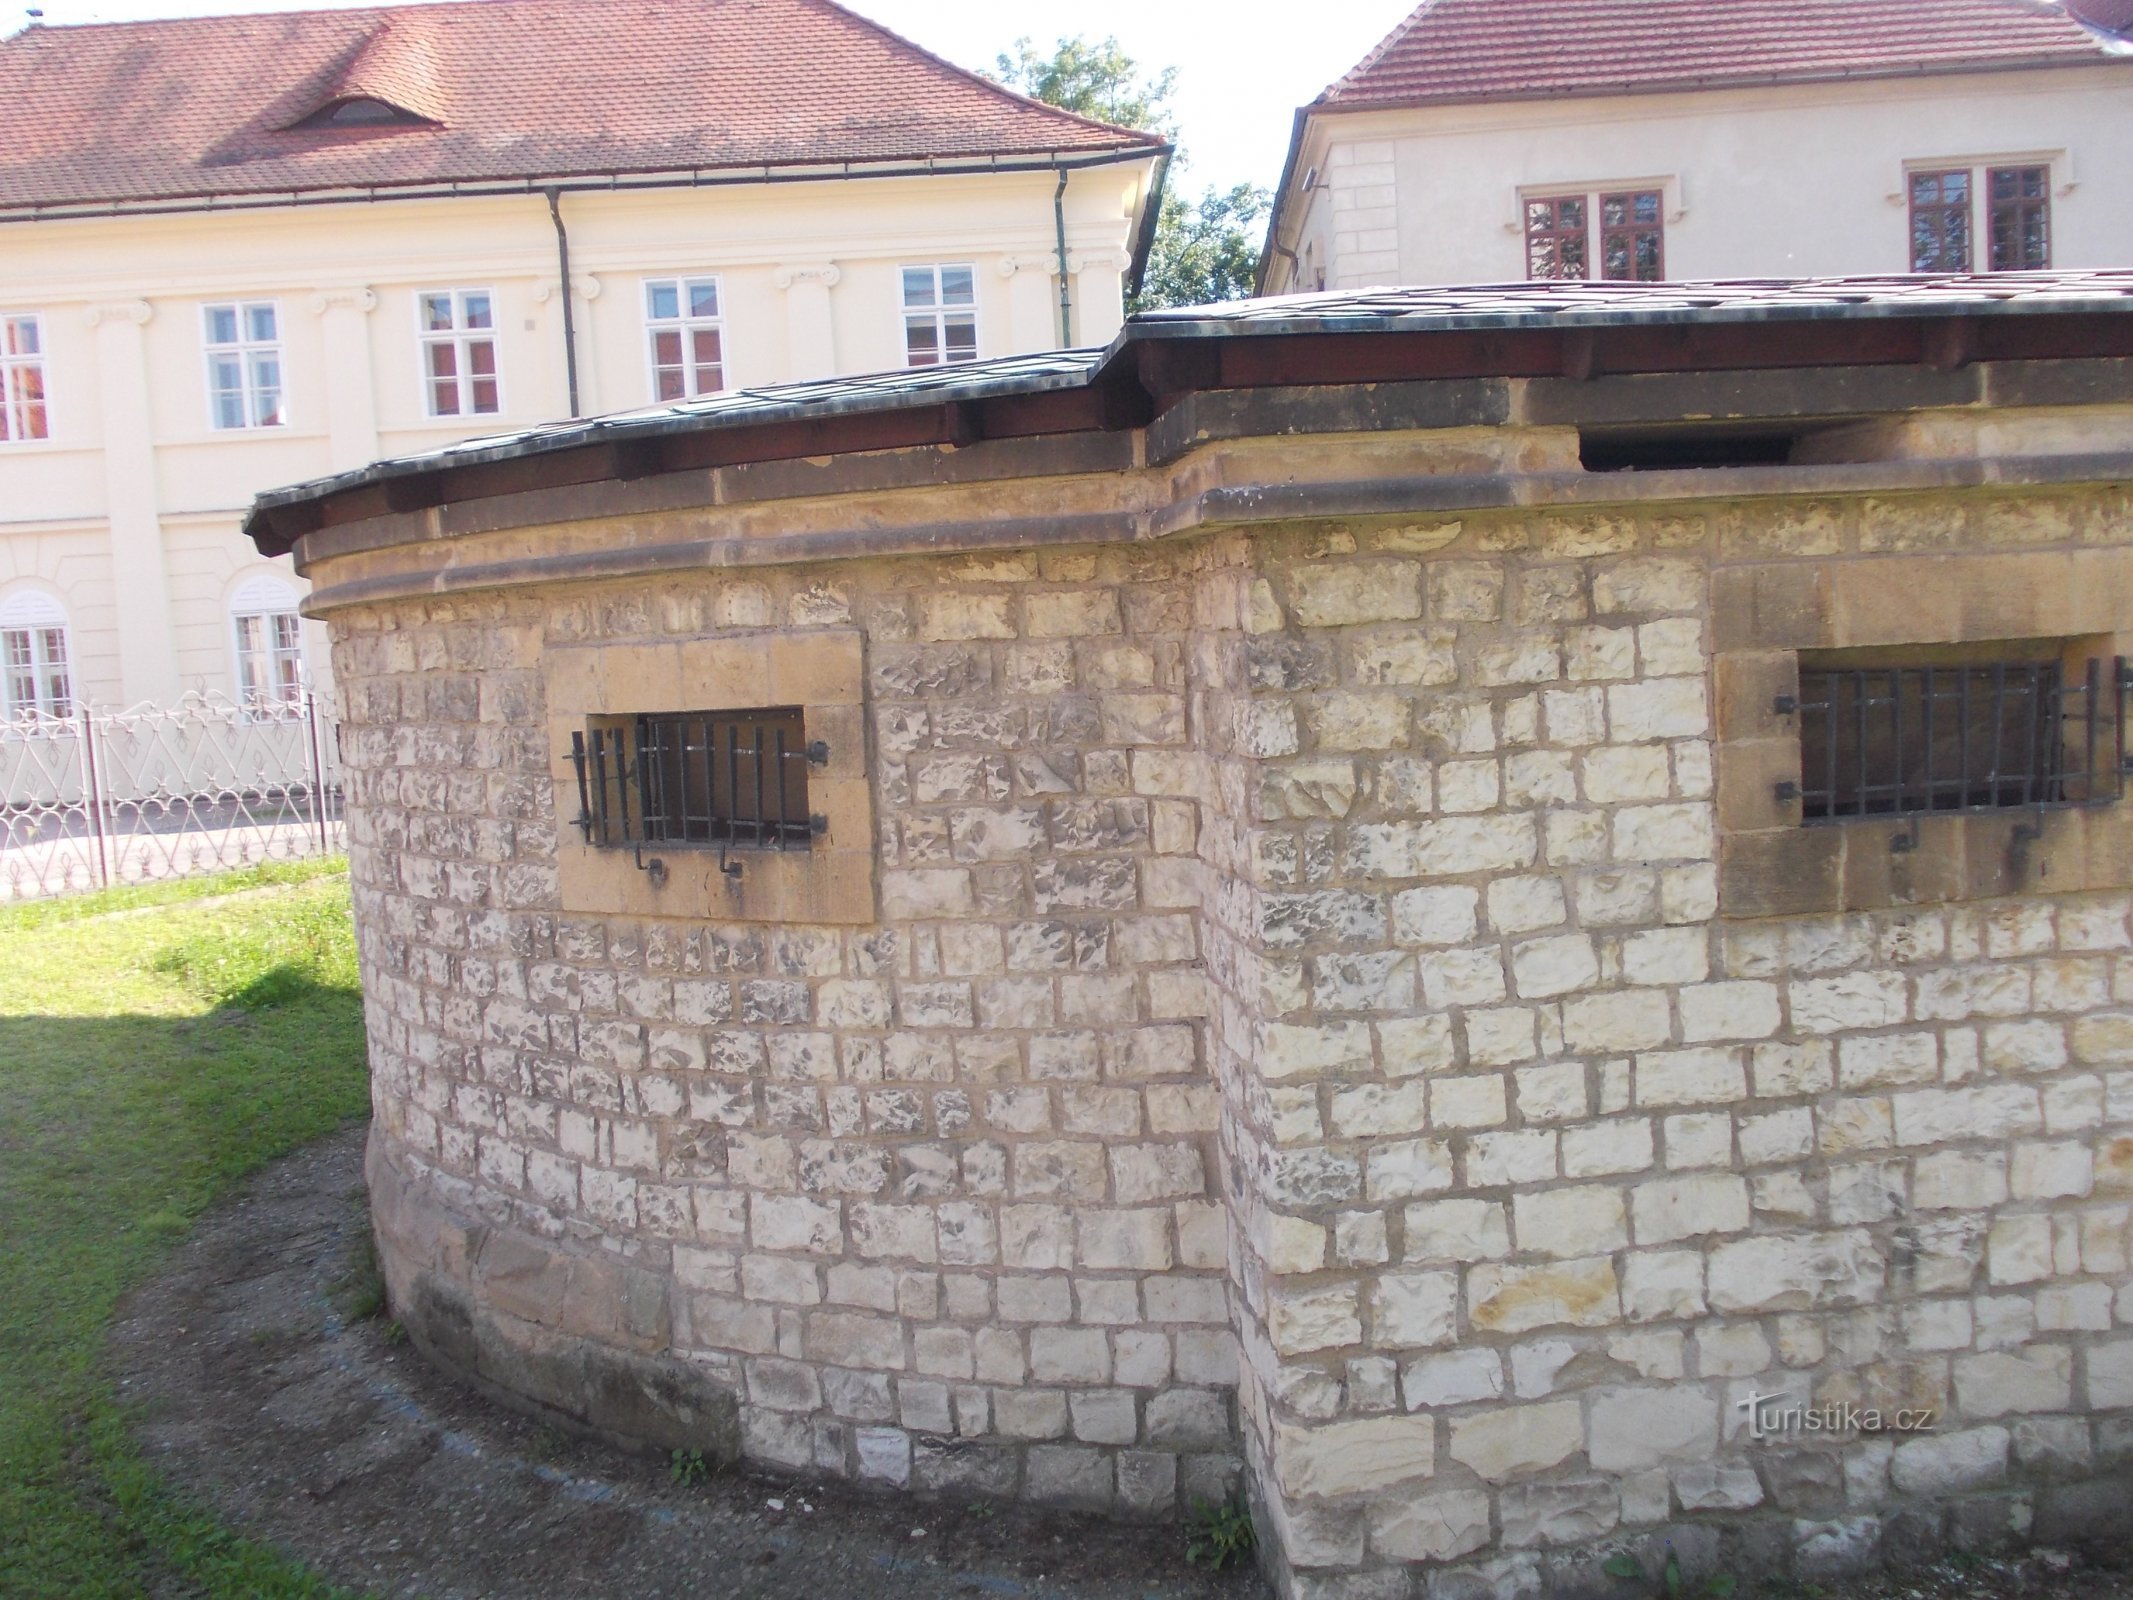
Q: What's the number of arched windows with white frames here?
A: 2